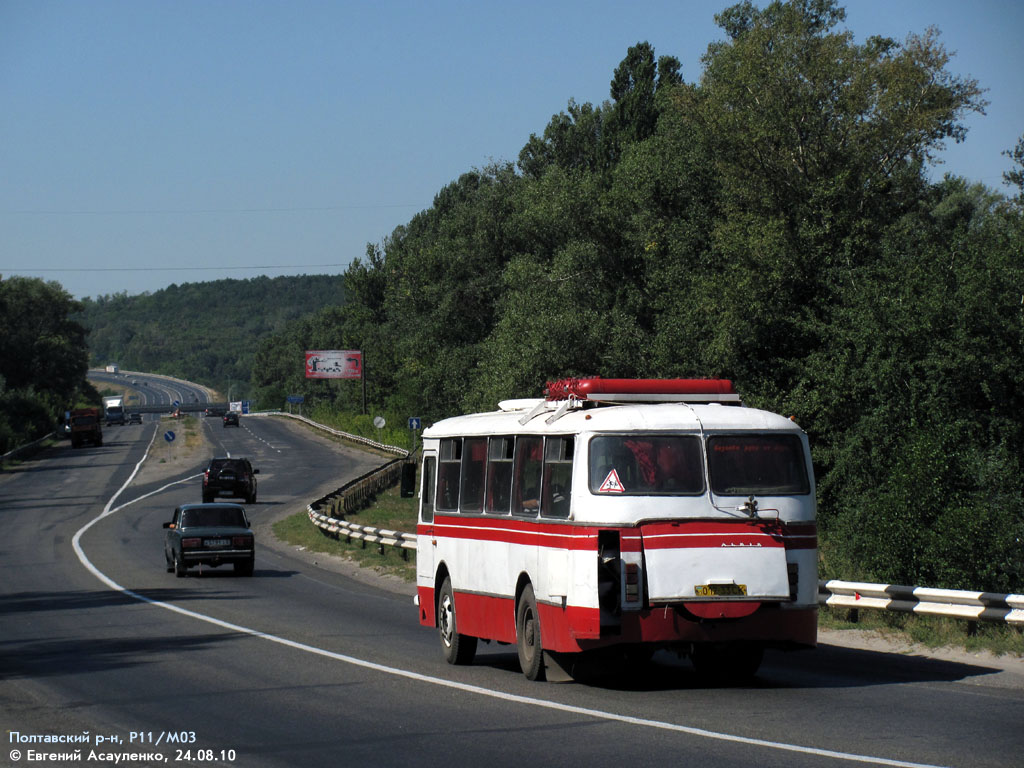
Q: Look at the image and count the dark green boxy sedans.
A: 1